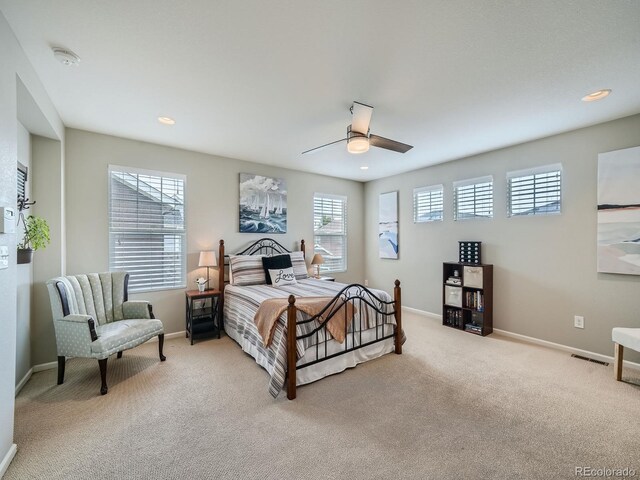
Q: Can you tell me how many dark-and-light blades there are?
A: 3